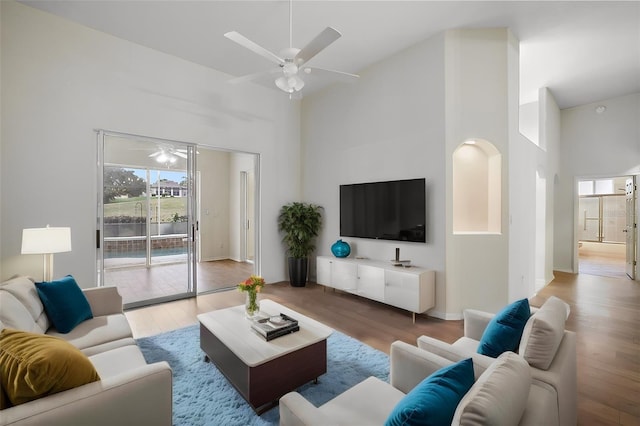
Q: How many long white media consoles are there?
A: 1